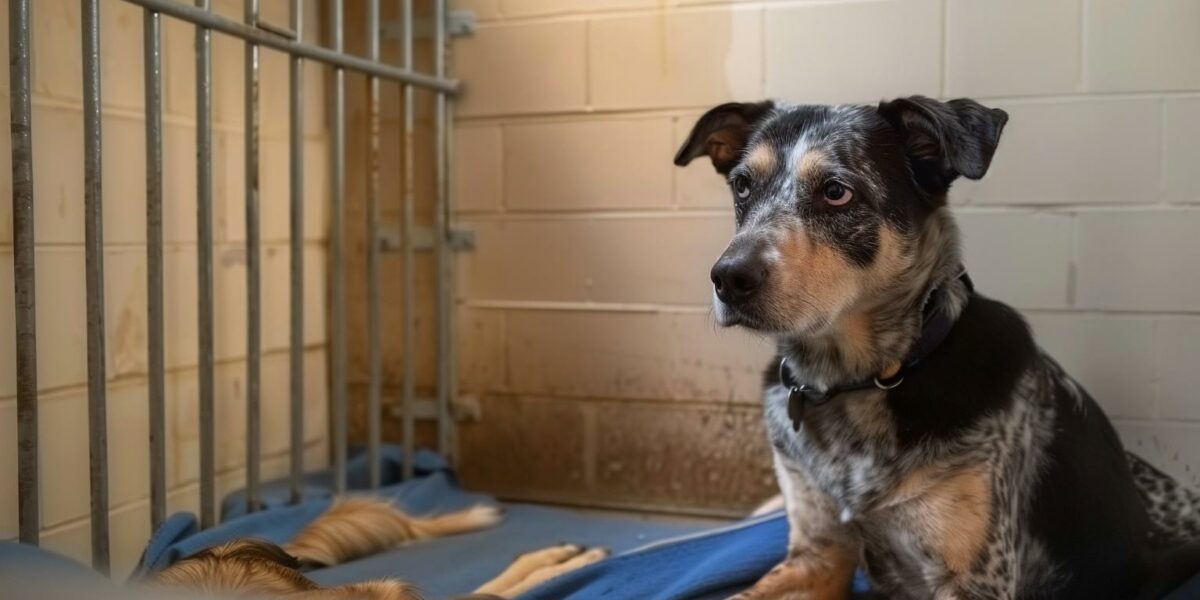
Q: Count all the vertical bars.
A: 10